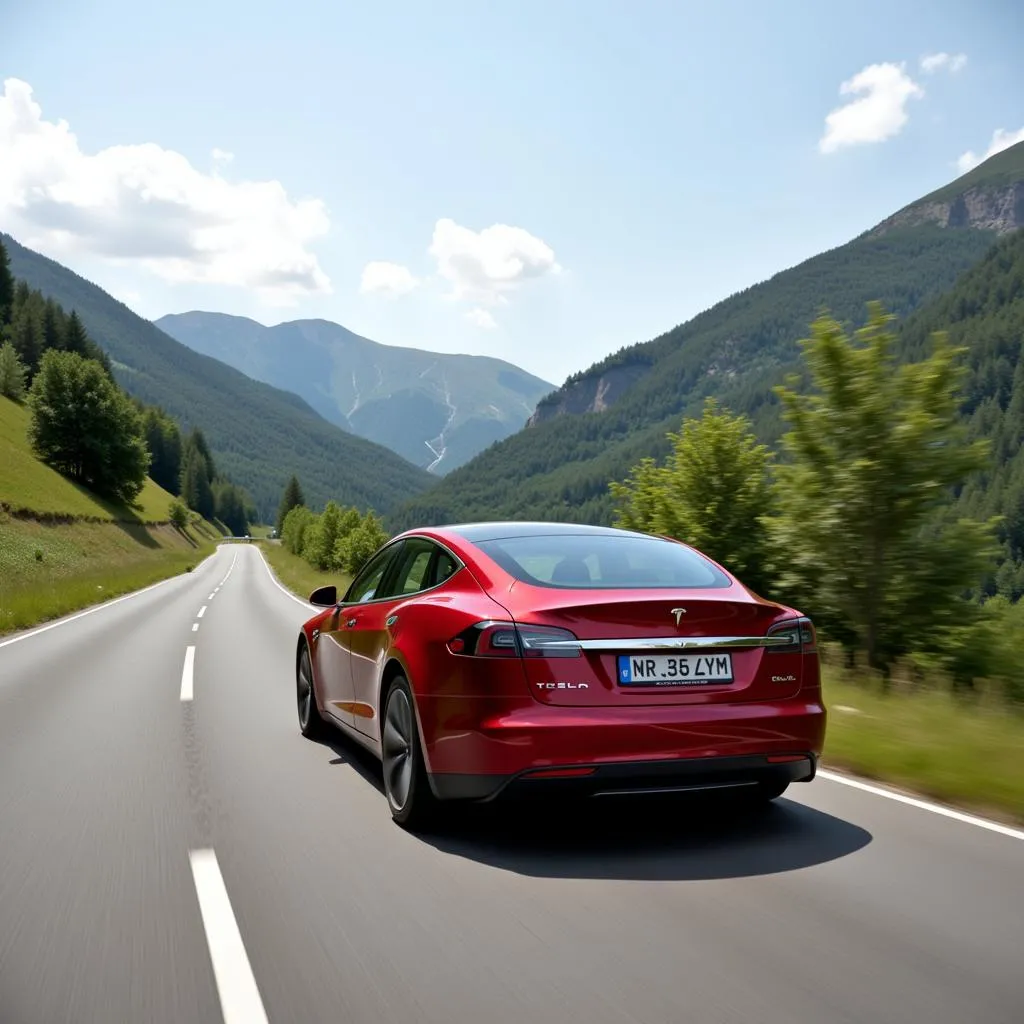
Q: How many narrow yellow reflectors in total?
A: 0